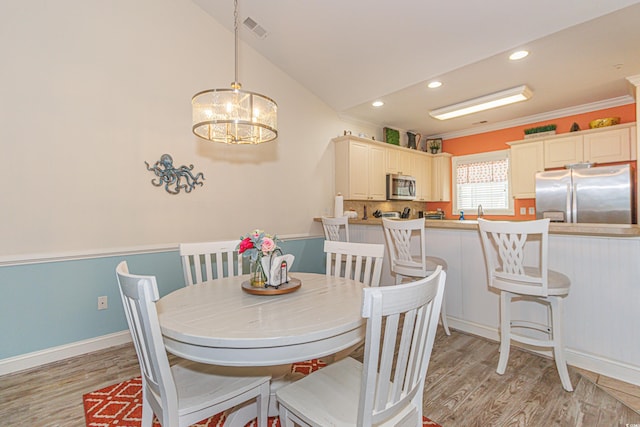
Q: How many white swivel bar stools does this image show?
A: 3